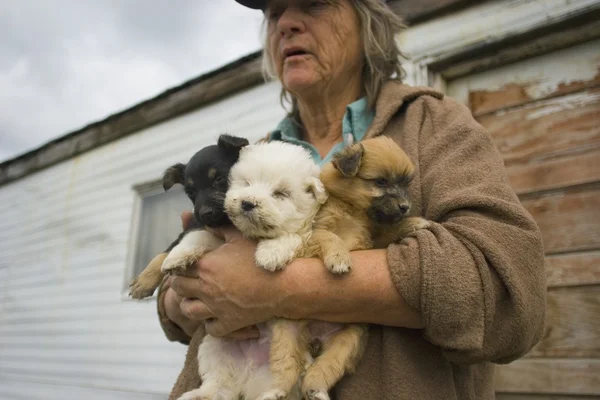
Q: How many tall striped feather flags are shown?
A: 0